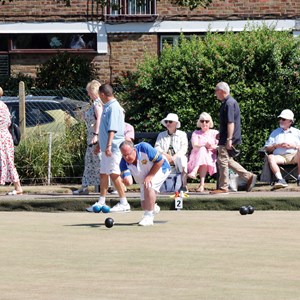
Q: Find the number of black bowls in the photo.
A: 3